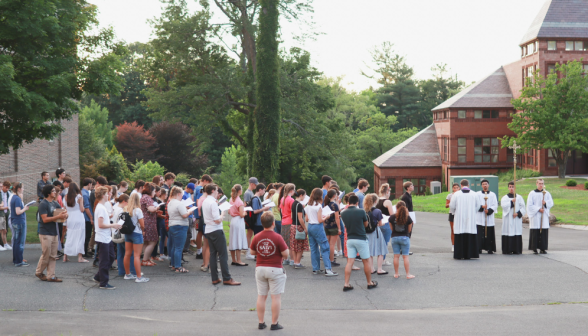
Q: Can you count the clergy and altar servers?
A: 4